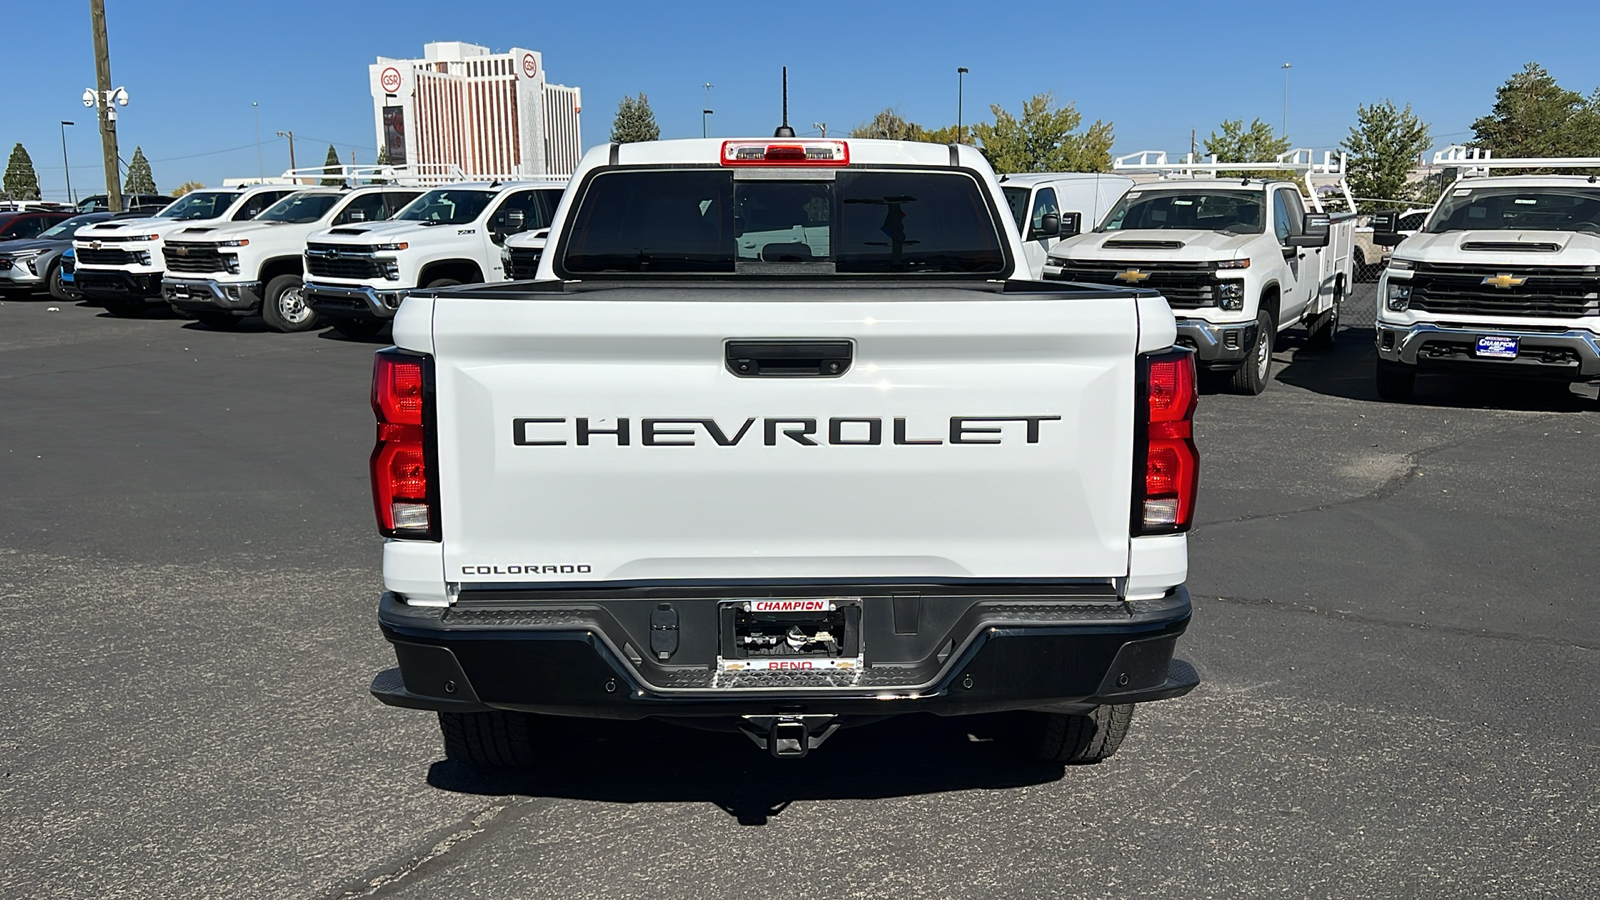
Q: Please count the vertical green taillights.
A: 0